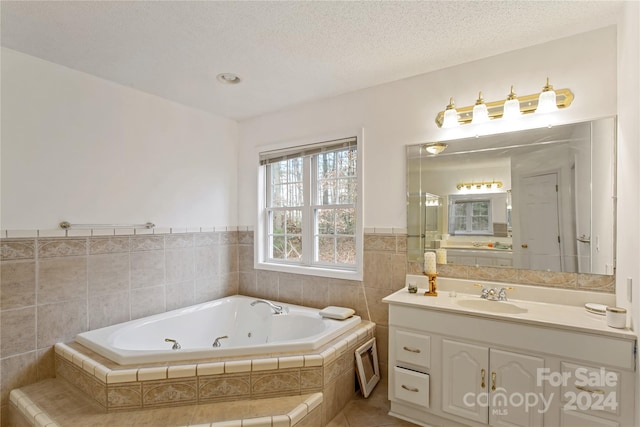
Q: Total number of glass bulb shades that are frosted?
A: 4